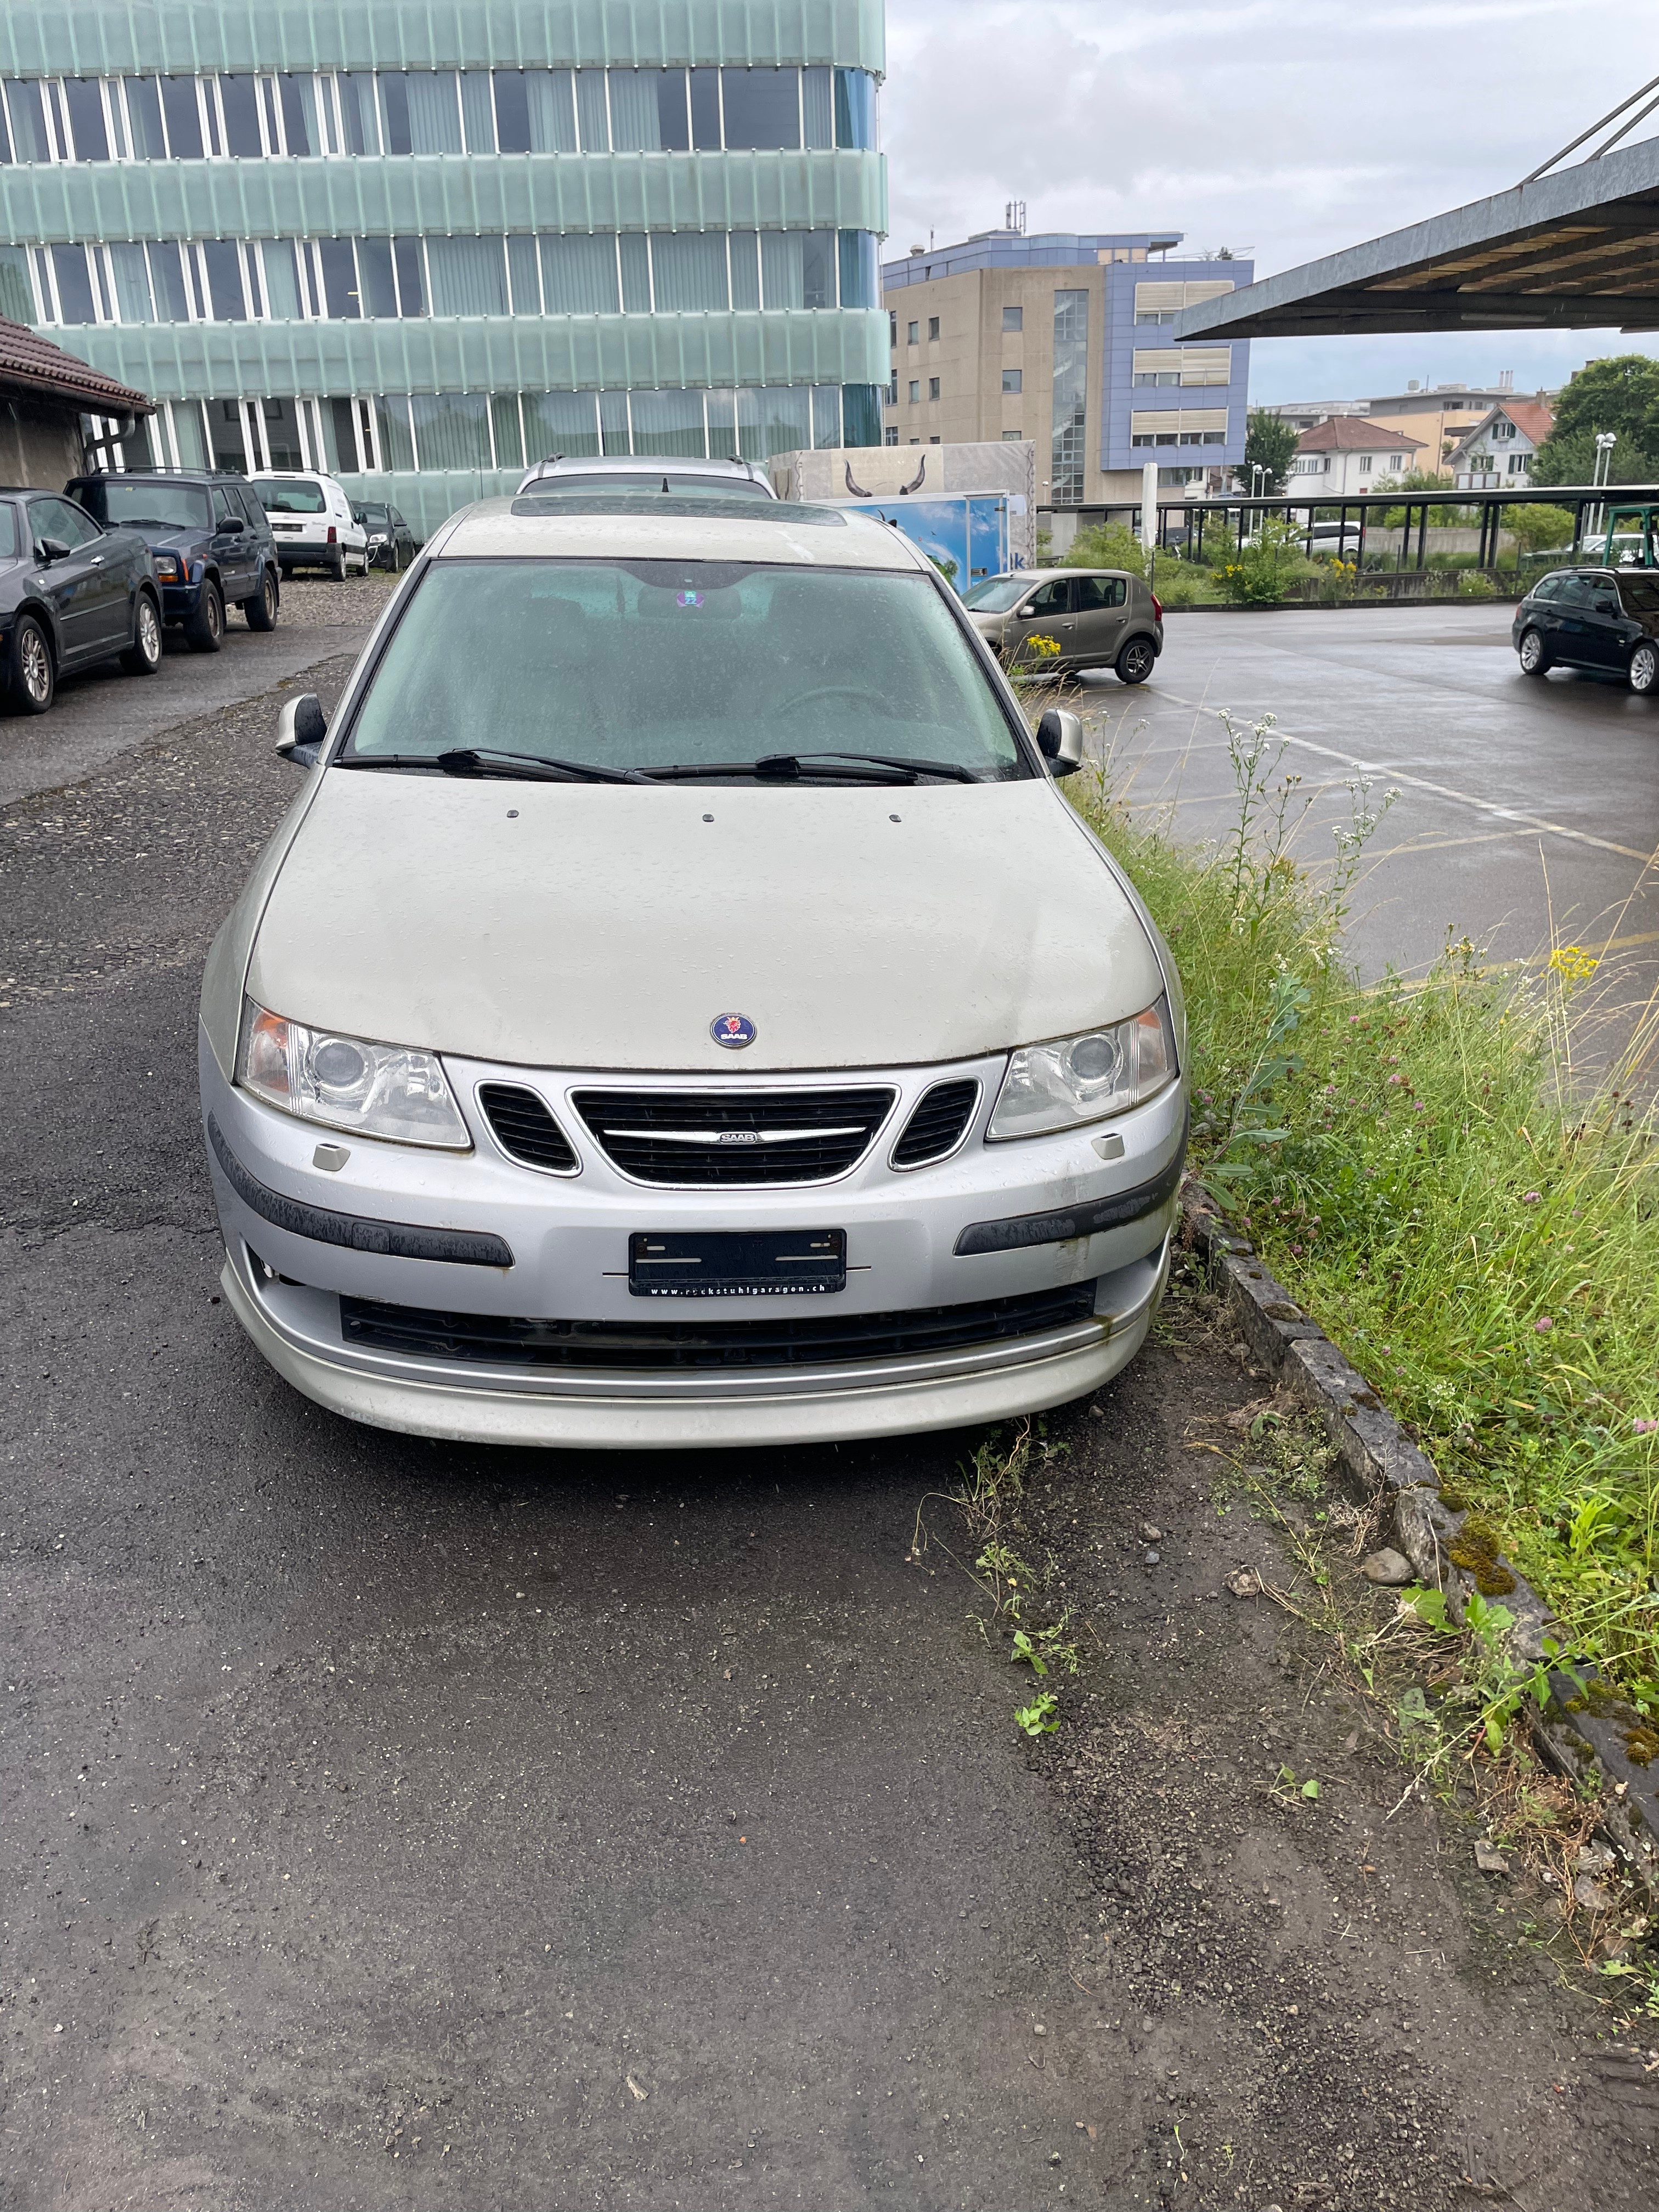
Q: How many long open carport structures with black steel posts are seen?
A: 1